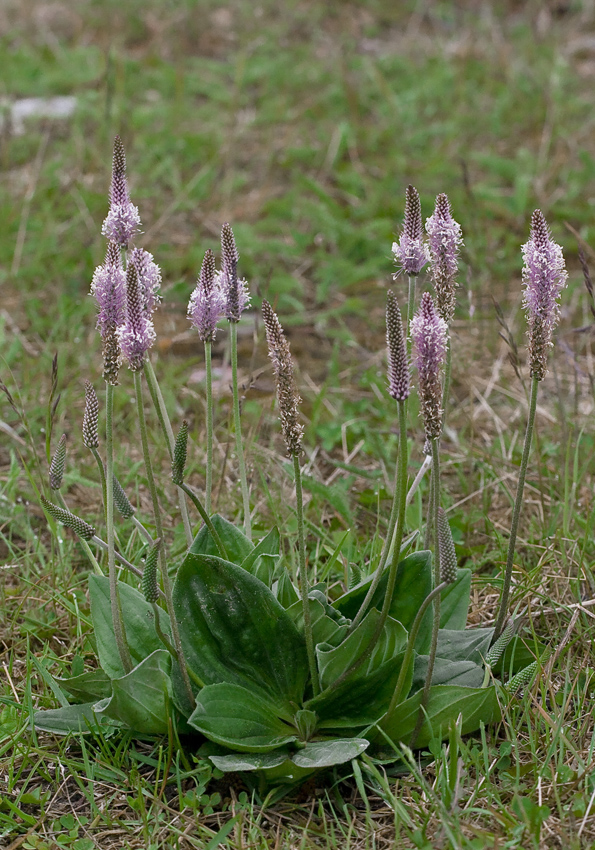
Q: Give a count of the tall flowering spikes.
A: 12